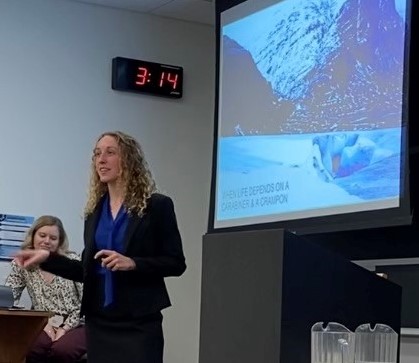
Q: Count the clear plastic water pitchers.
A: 2